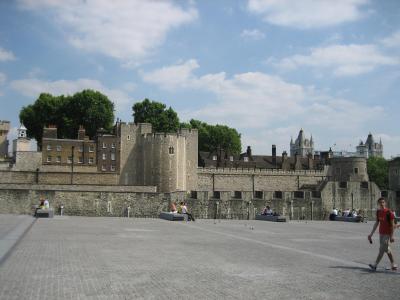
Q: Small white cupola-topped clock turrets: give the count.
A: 1